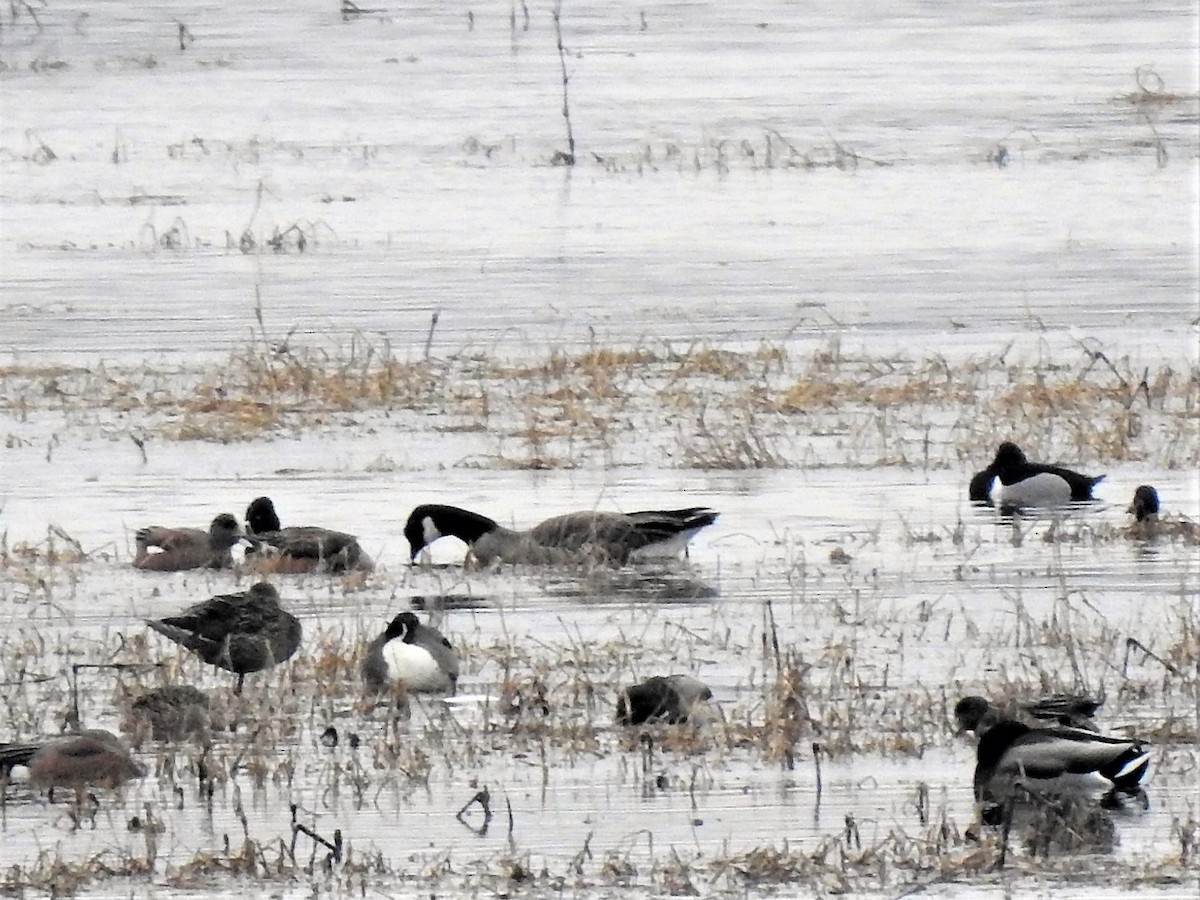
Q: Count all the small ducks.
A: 11